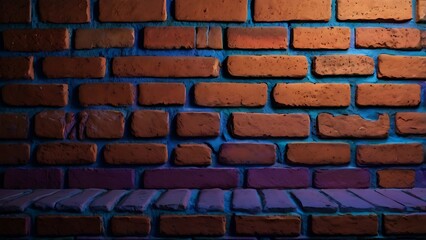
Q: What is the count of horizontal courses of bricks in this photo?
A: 9